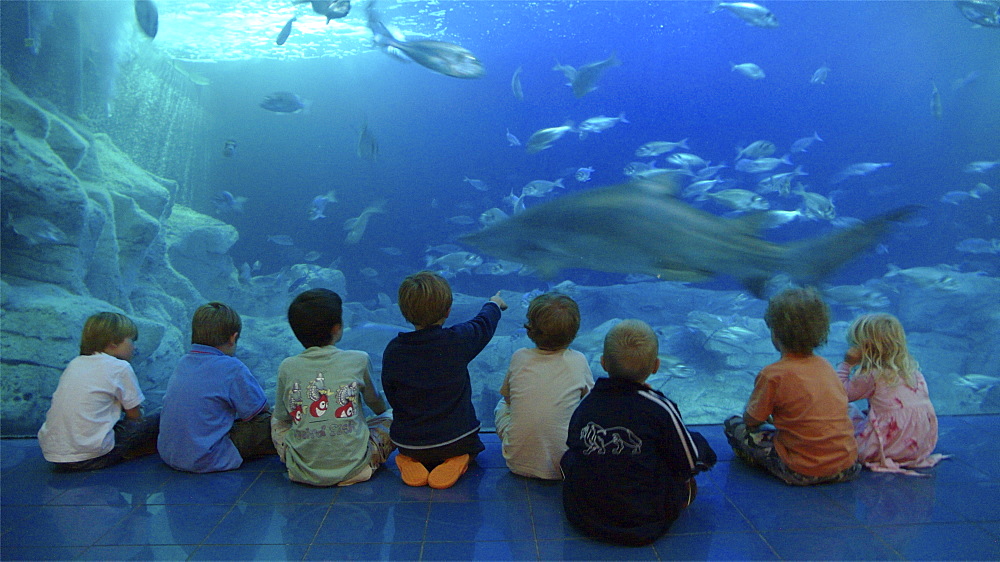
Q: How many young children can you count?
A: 8